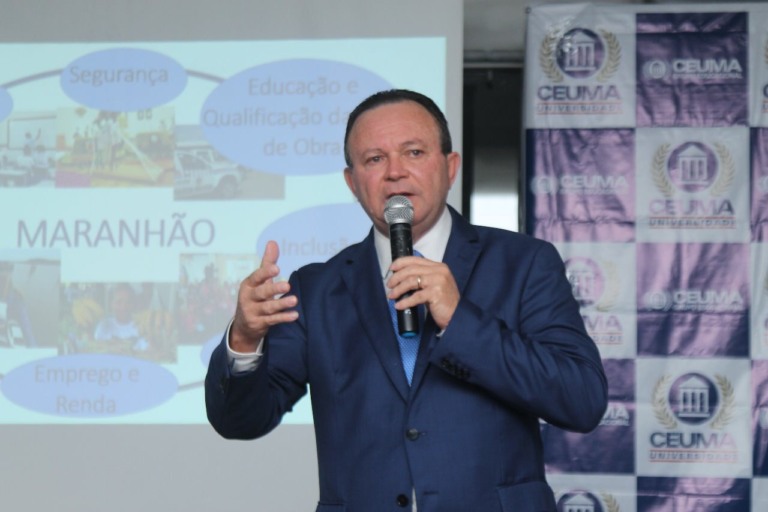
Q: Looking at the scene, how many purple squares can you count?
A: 7